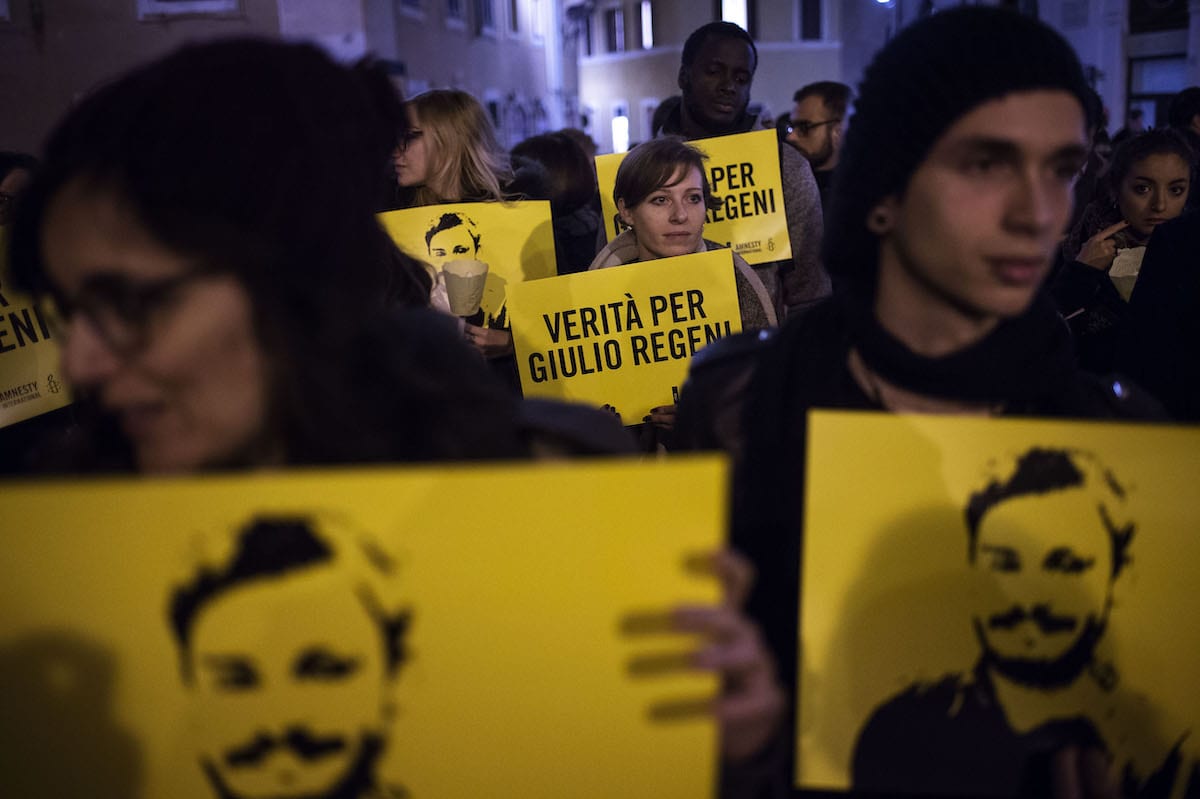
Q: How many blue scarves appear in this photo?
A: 0